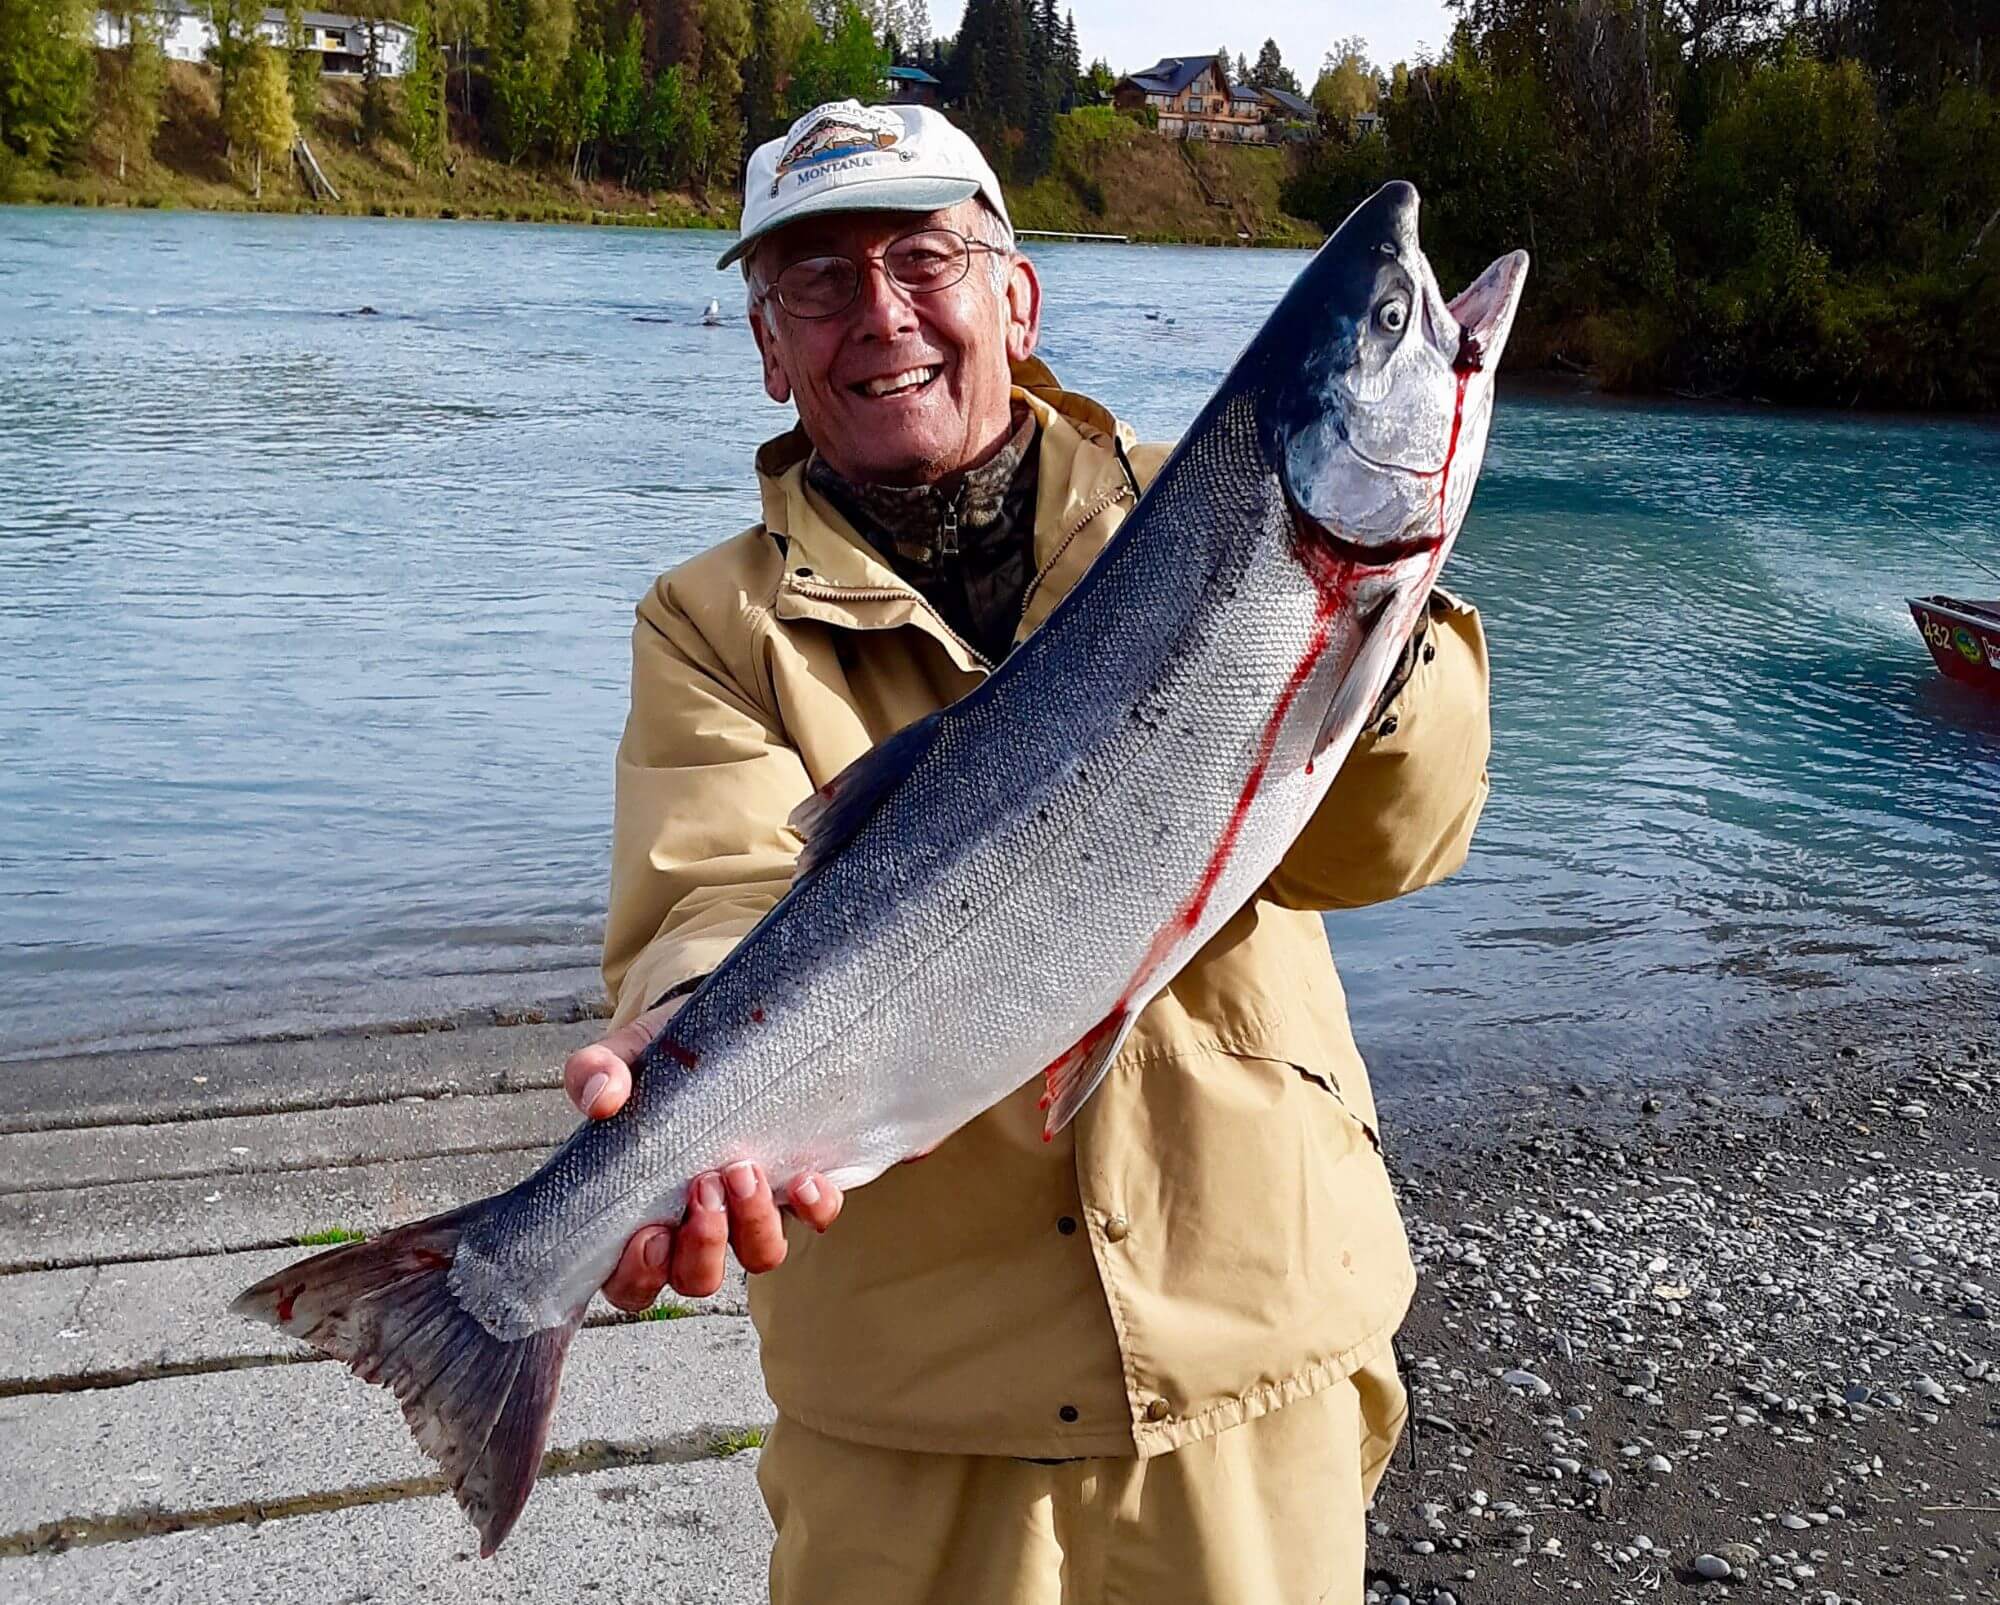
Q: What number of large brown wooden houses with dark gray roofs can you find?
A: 1